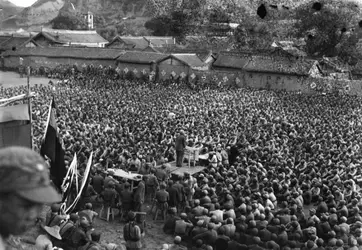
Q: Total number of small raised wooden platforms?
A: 1